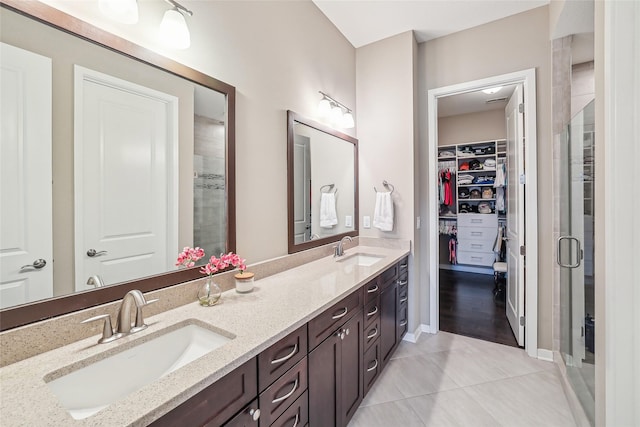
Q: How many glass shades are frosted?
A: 5